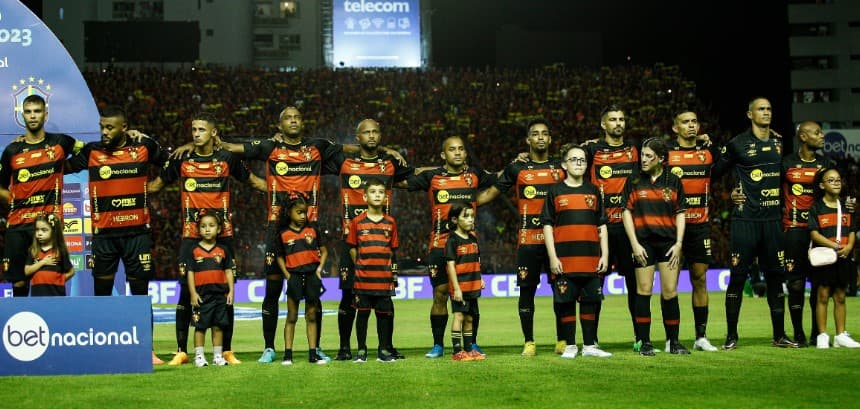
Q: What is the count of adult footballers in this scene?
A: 11